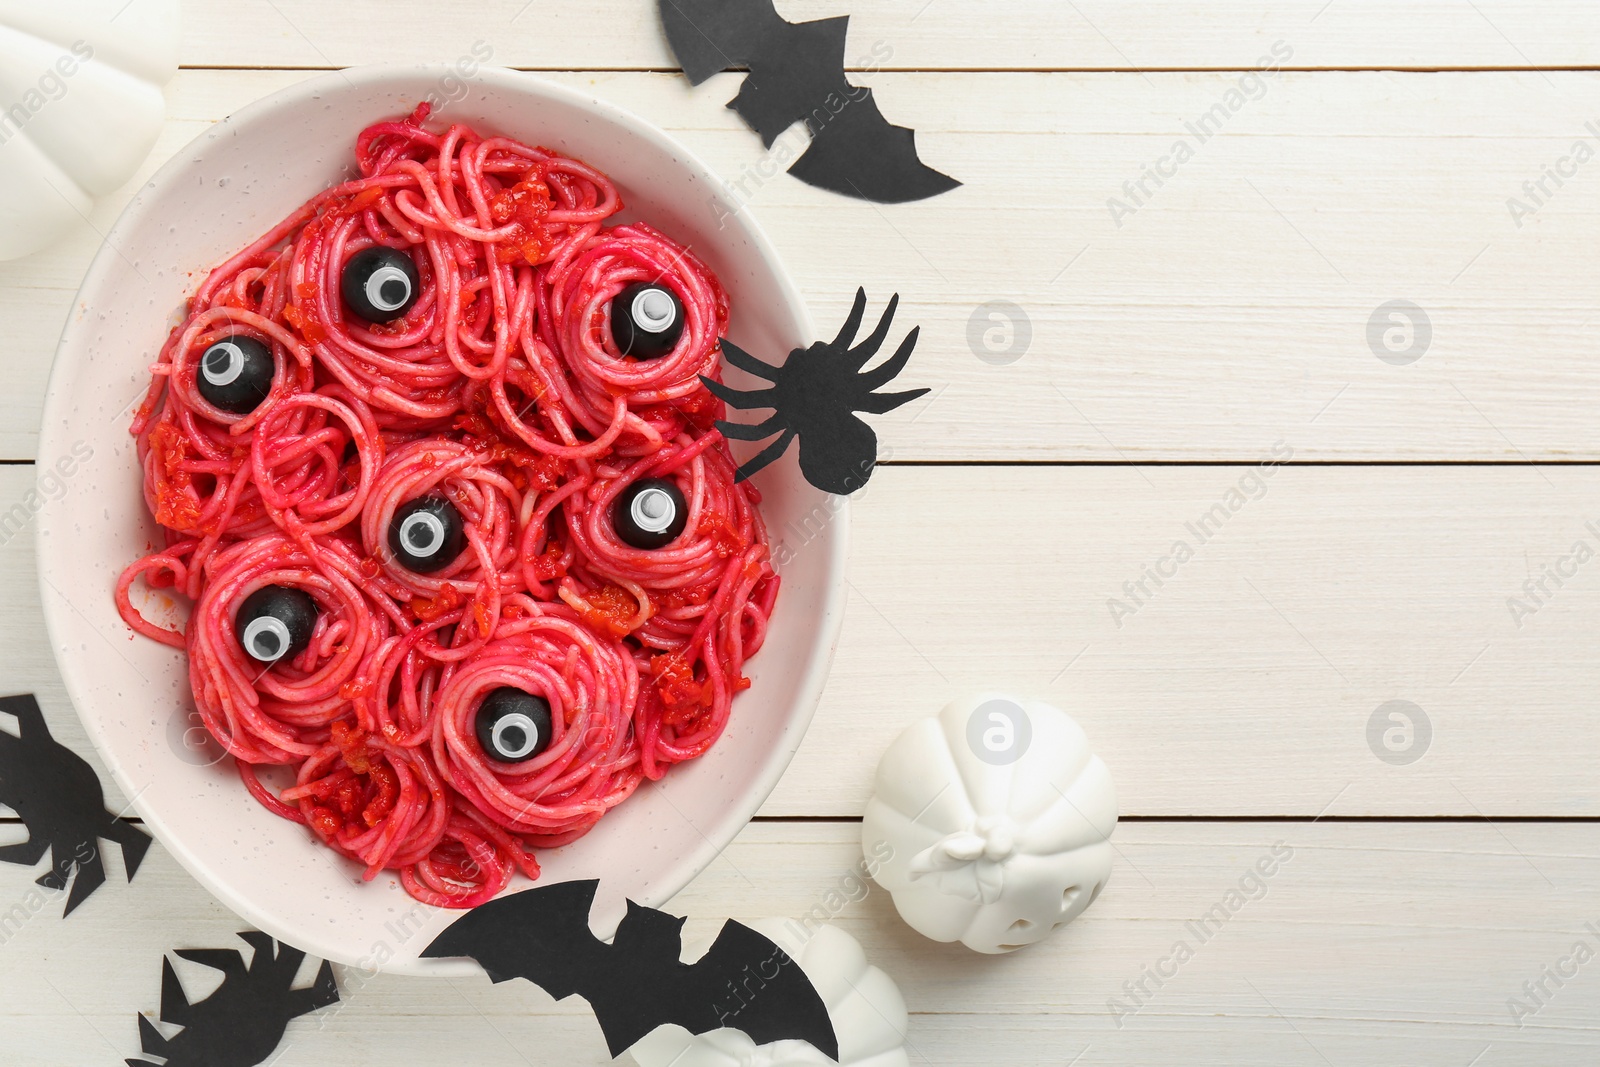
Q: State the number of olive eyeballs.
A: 7